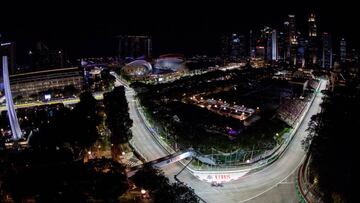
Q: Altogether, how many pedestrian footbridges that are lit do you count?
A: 1